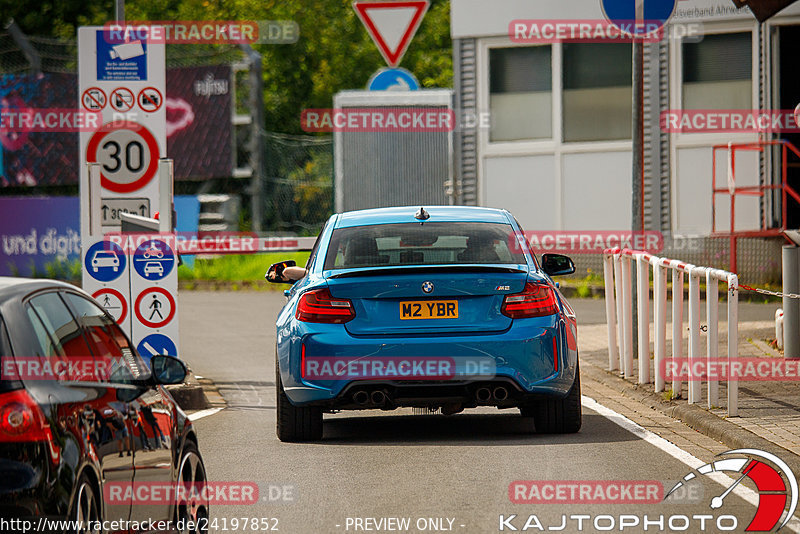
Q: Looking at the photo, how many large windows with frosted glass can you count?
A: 3